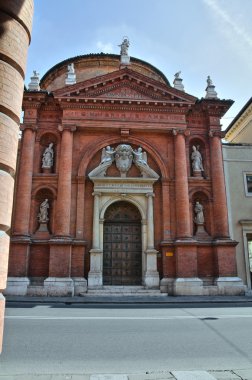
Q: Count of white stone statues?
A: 11